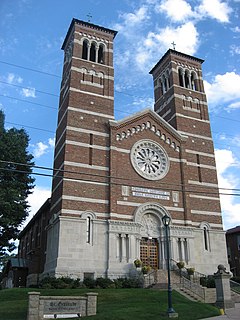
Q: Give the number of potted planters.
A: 4